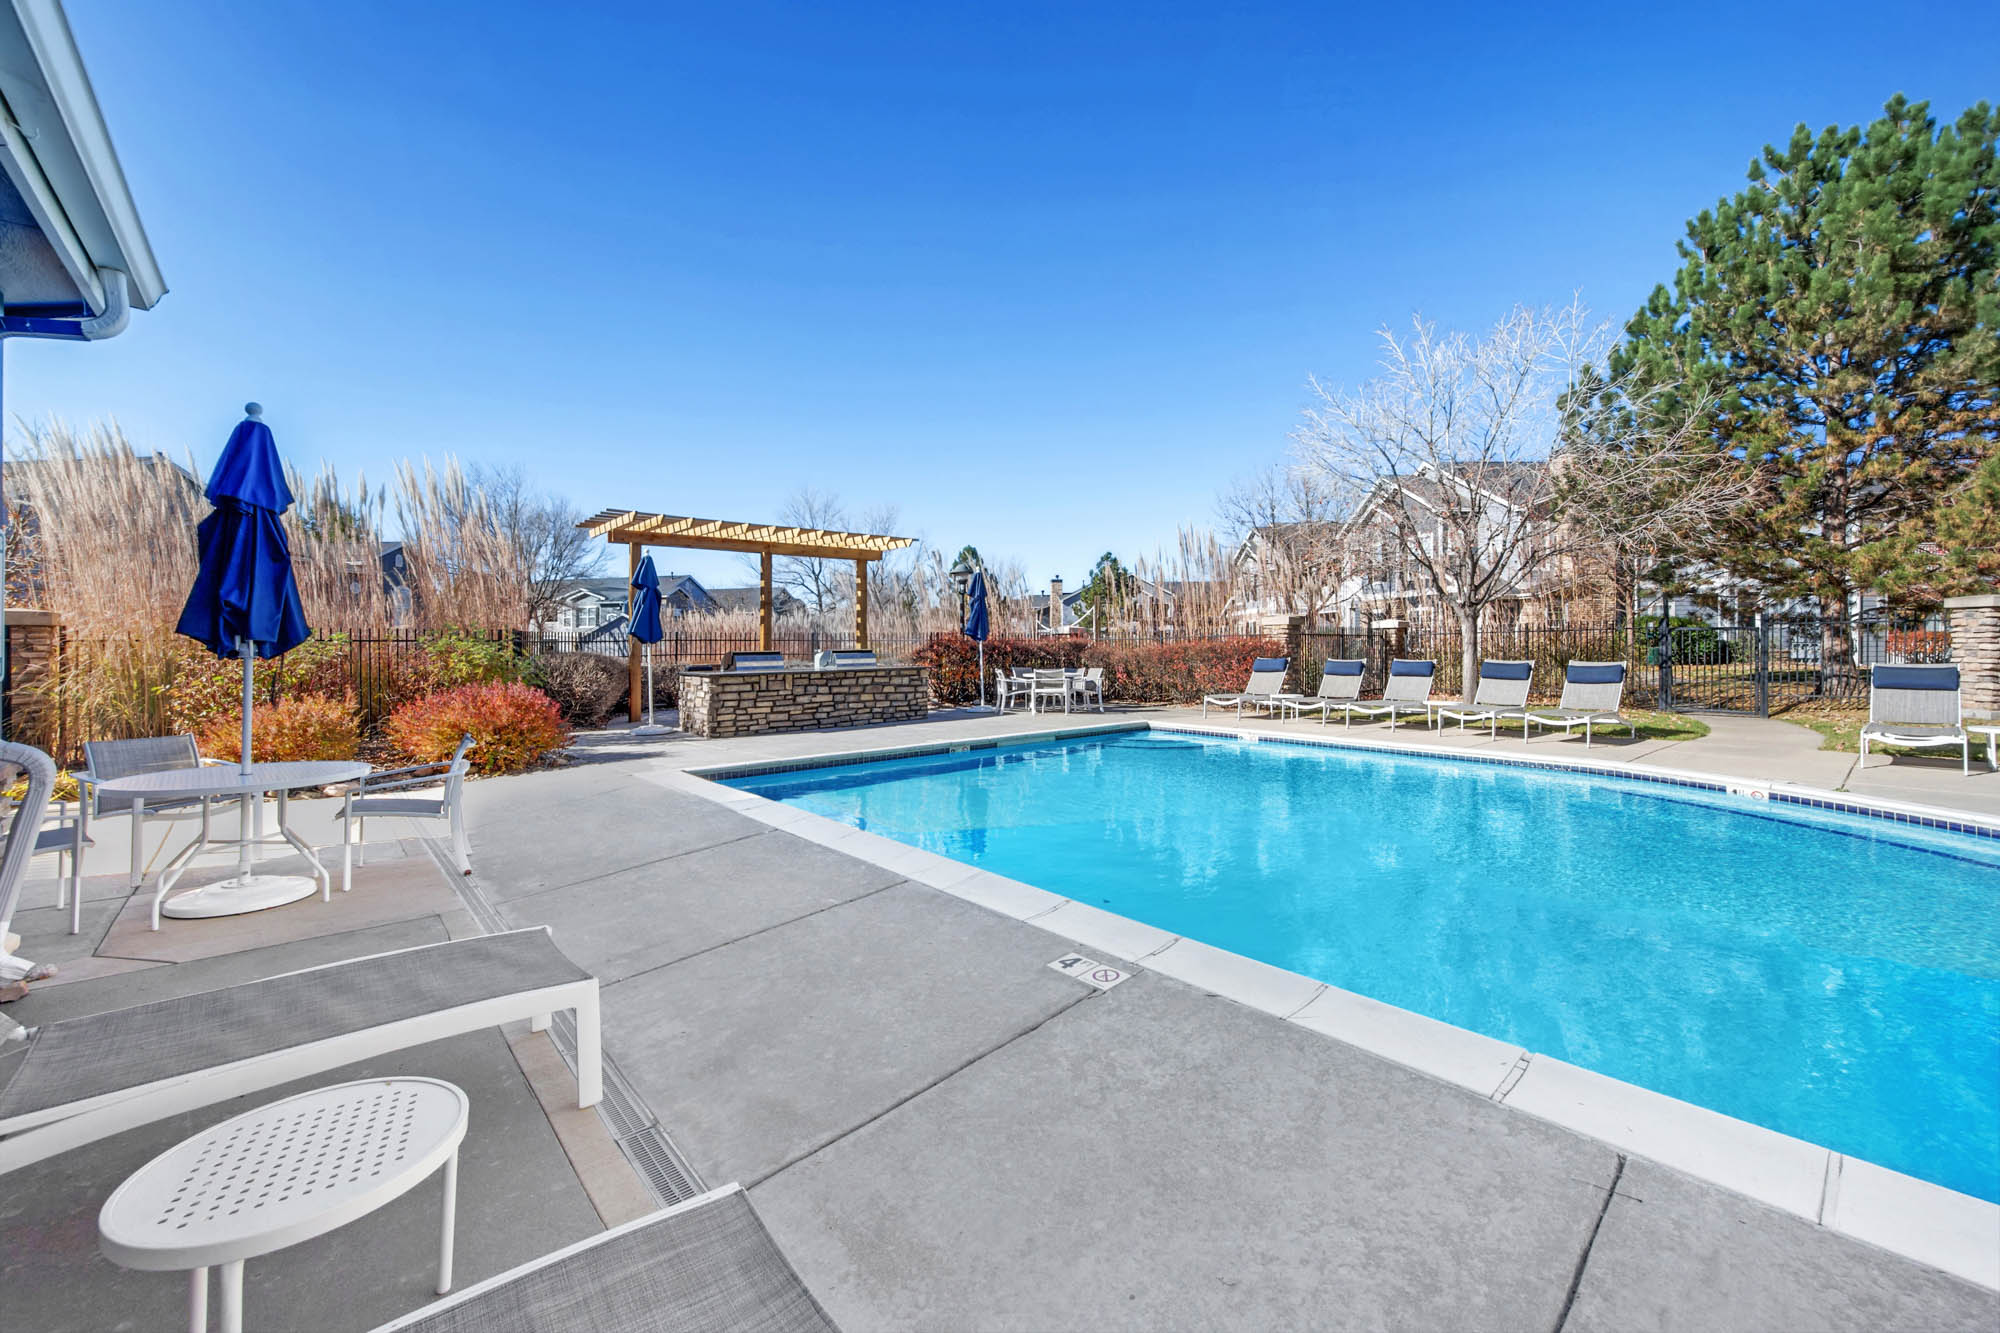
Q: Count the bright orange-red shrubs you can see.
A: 2